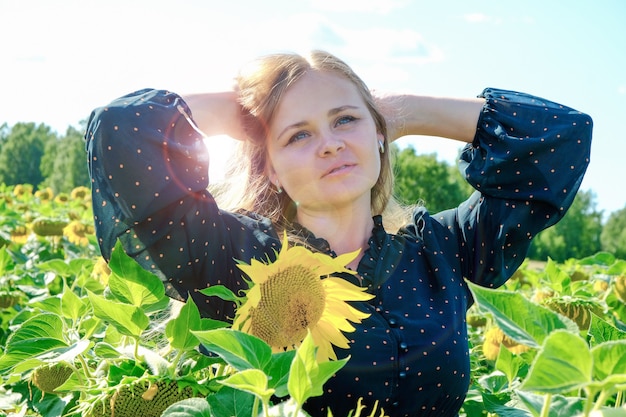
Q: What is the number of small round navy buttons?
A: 5